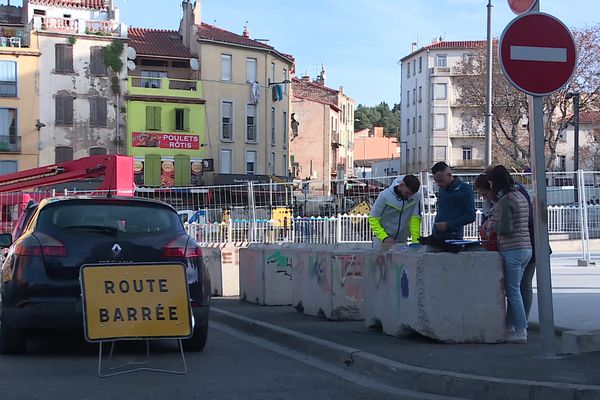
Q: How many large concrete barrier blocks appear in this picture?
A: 4